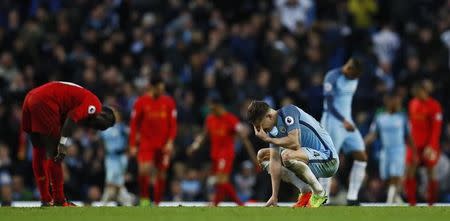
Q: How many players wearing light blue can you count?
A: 4